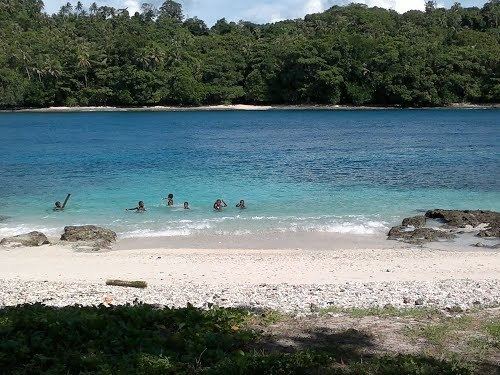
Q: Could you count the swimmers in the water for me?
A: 6